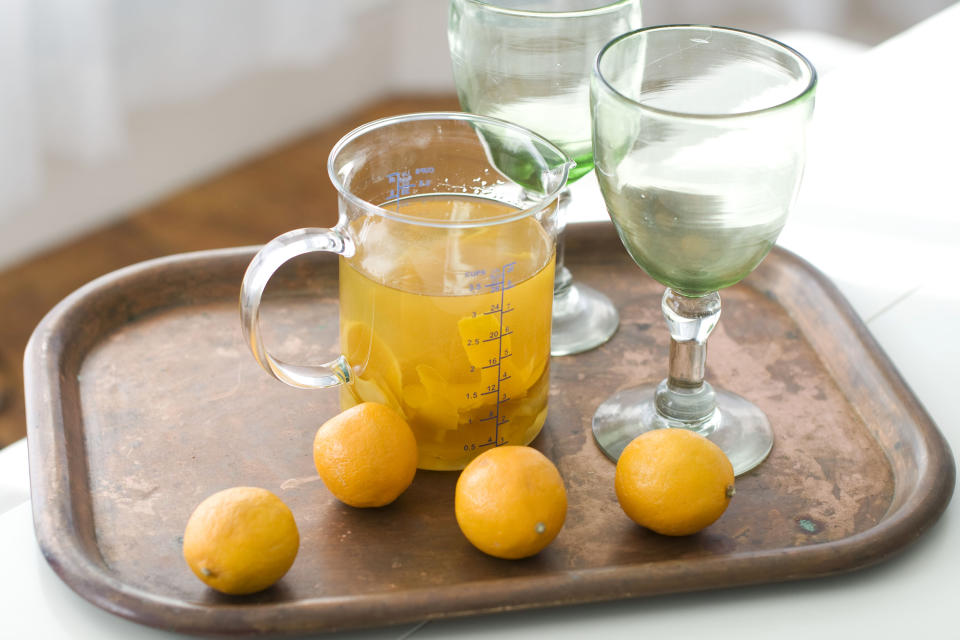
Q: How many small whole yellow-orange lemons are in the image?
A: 4